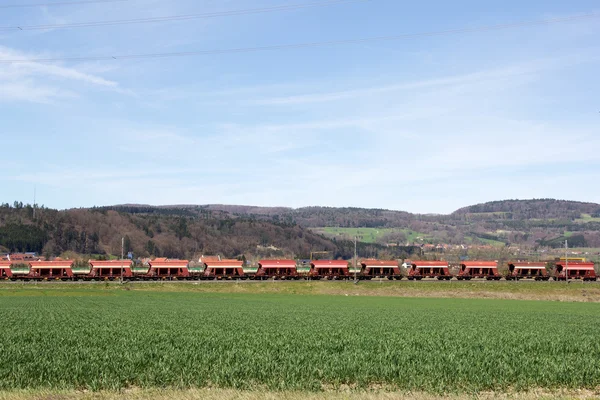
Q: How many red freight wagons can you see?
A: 12